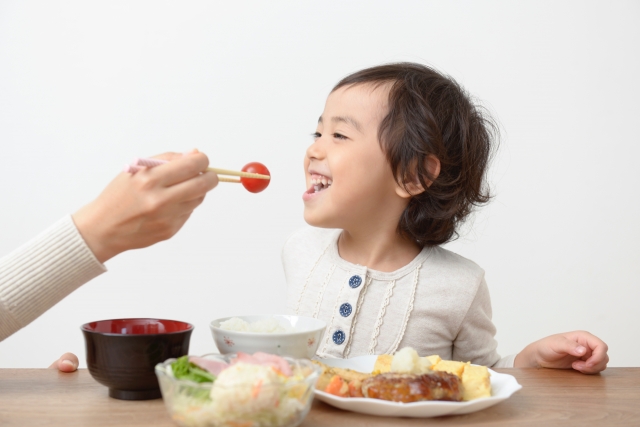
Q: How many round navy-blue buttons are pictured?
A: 3